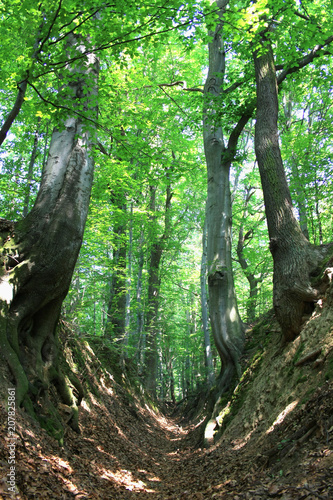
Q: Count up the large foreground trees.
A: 3